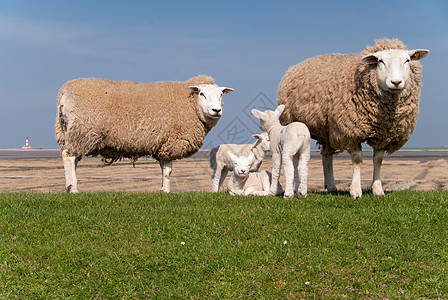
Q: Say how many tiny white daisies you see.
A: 3